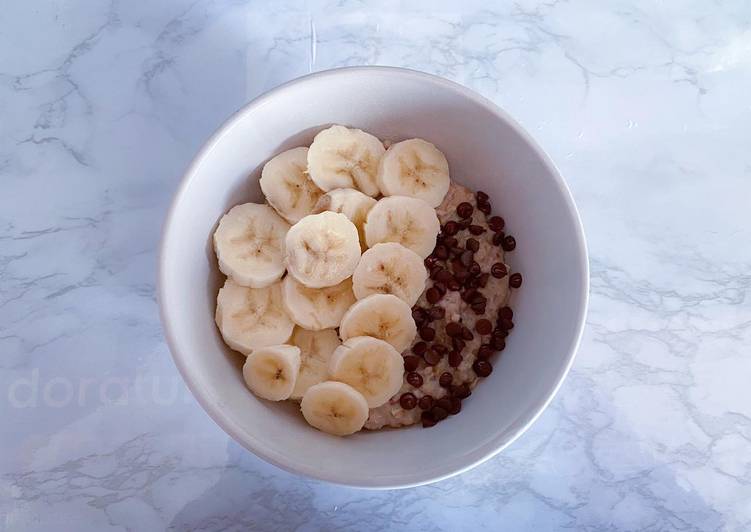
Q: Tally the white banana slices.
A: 15